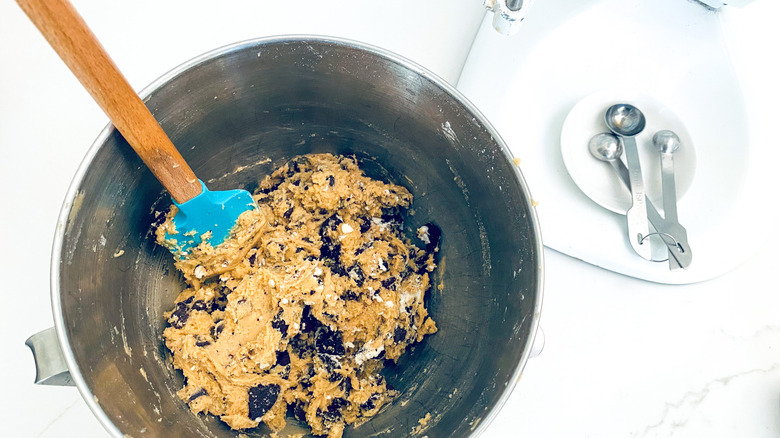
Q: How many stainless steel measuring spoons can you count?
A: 3